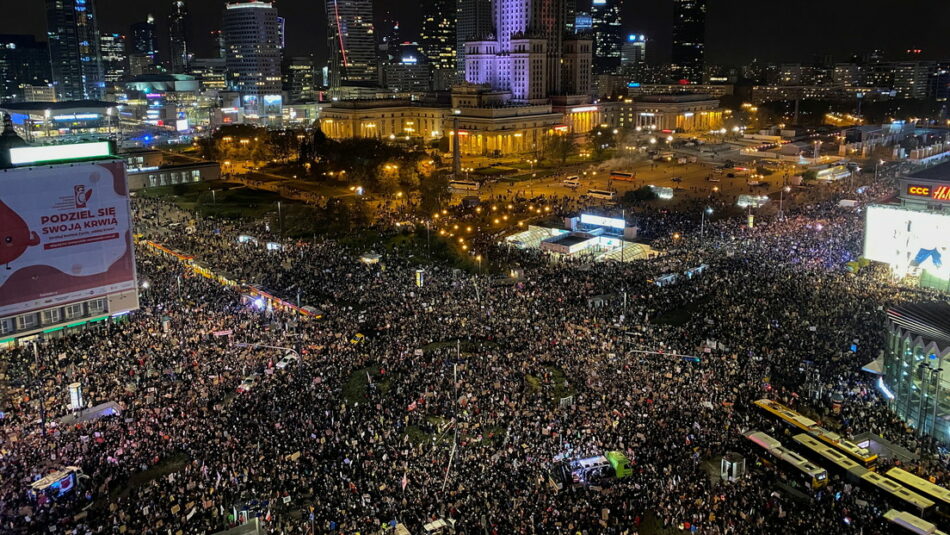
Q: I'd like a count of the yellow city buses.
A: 5